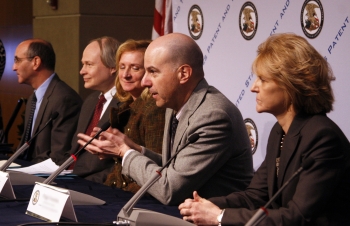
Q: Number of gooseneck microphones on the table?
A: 4